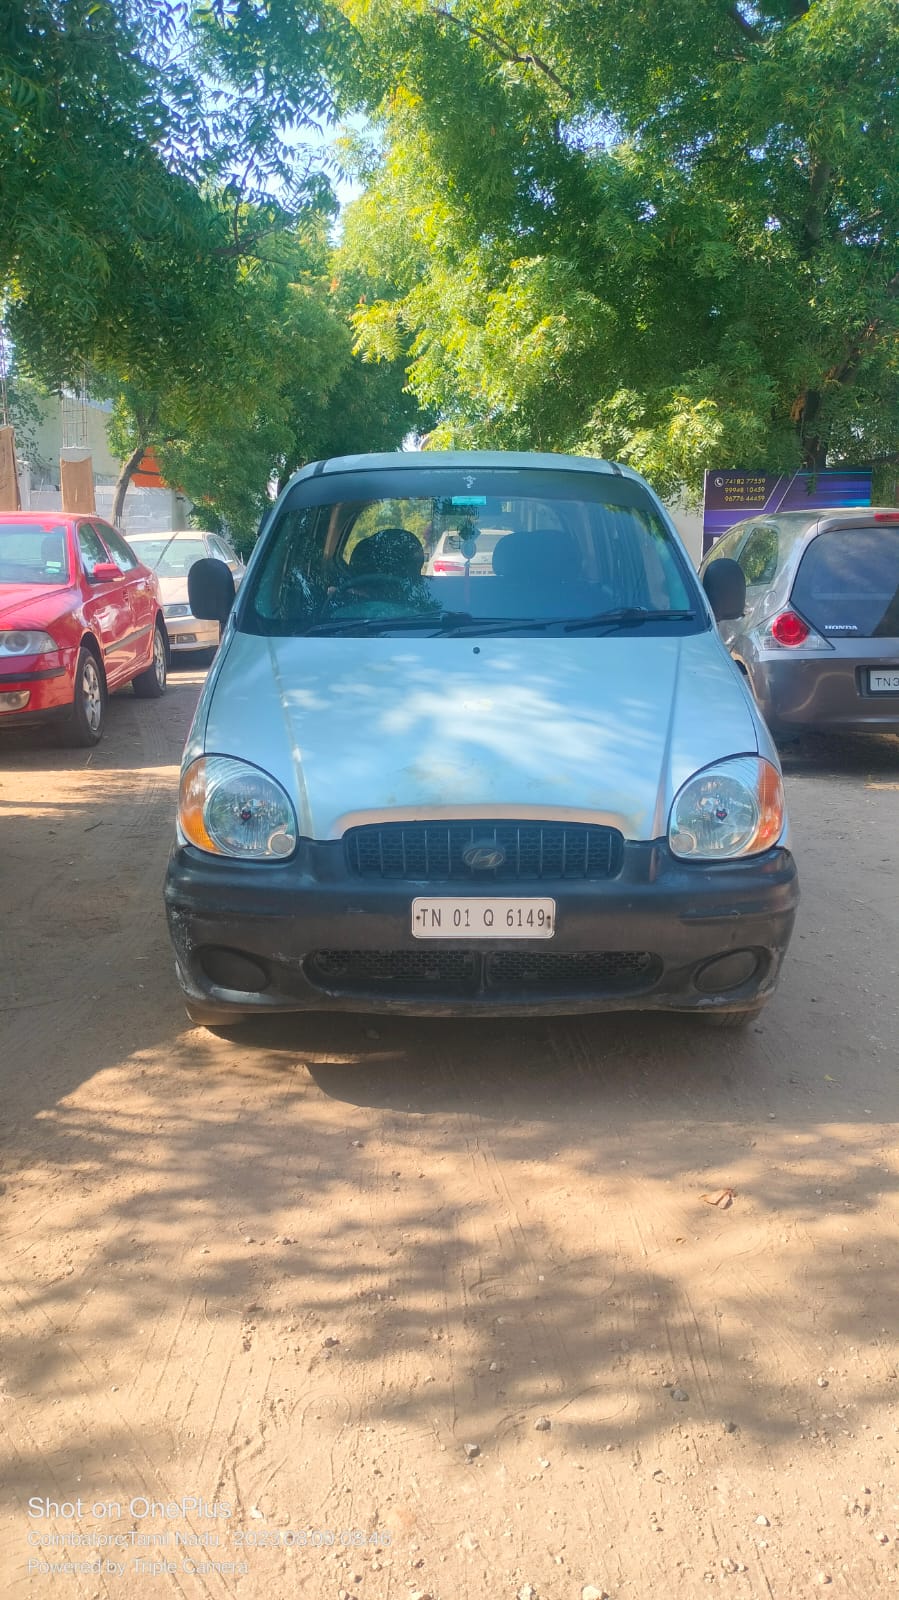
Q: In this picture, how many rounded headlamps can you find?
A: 2